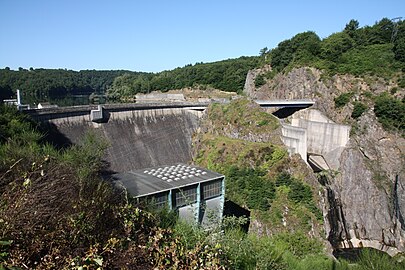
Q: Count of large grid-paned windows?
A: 3